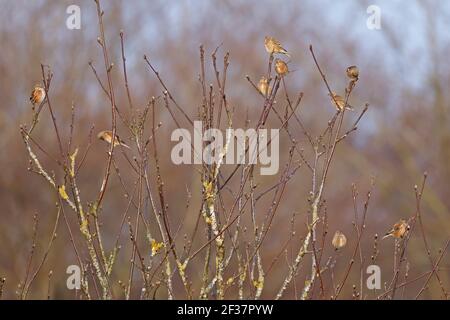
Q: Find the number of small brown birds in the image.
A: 9